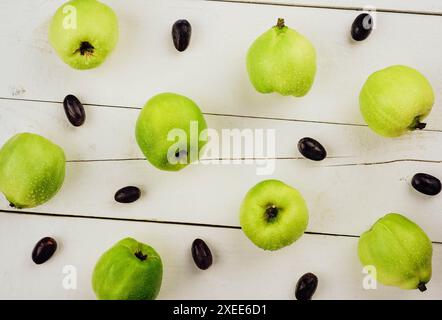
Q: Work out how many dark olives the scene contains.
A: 9